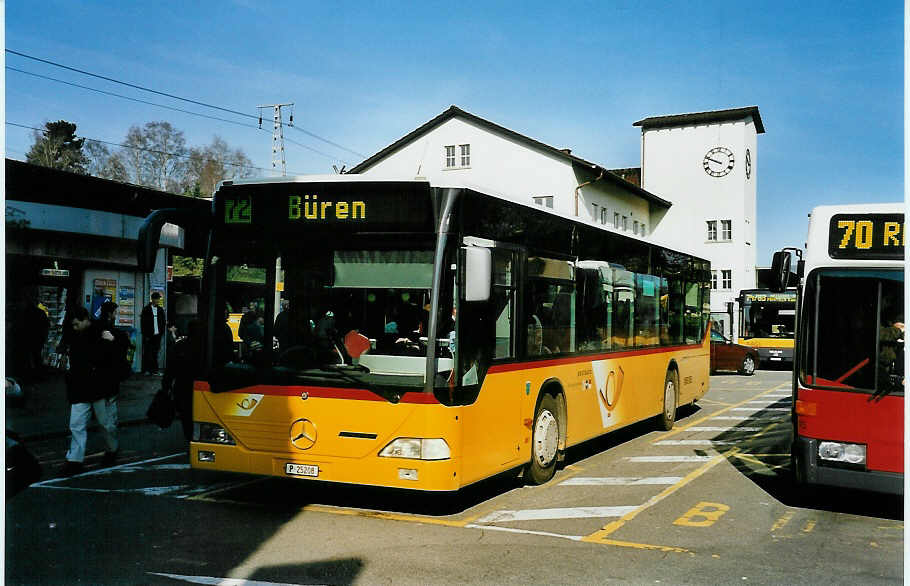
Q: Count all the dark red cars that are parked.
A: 1